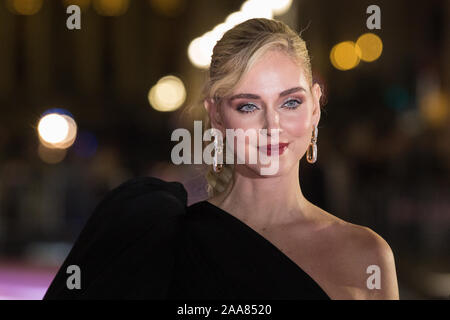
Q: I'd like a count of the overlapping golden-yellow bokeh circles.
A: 2